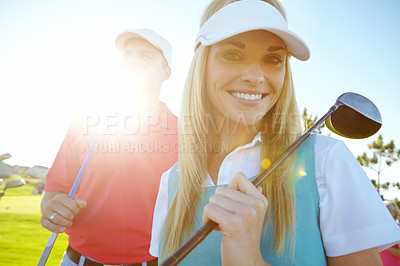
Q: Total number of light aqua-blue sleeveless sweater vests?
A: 1